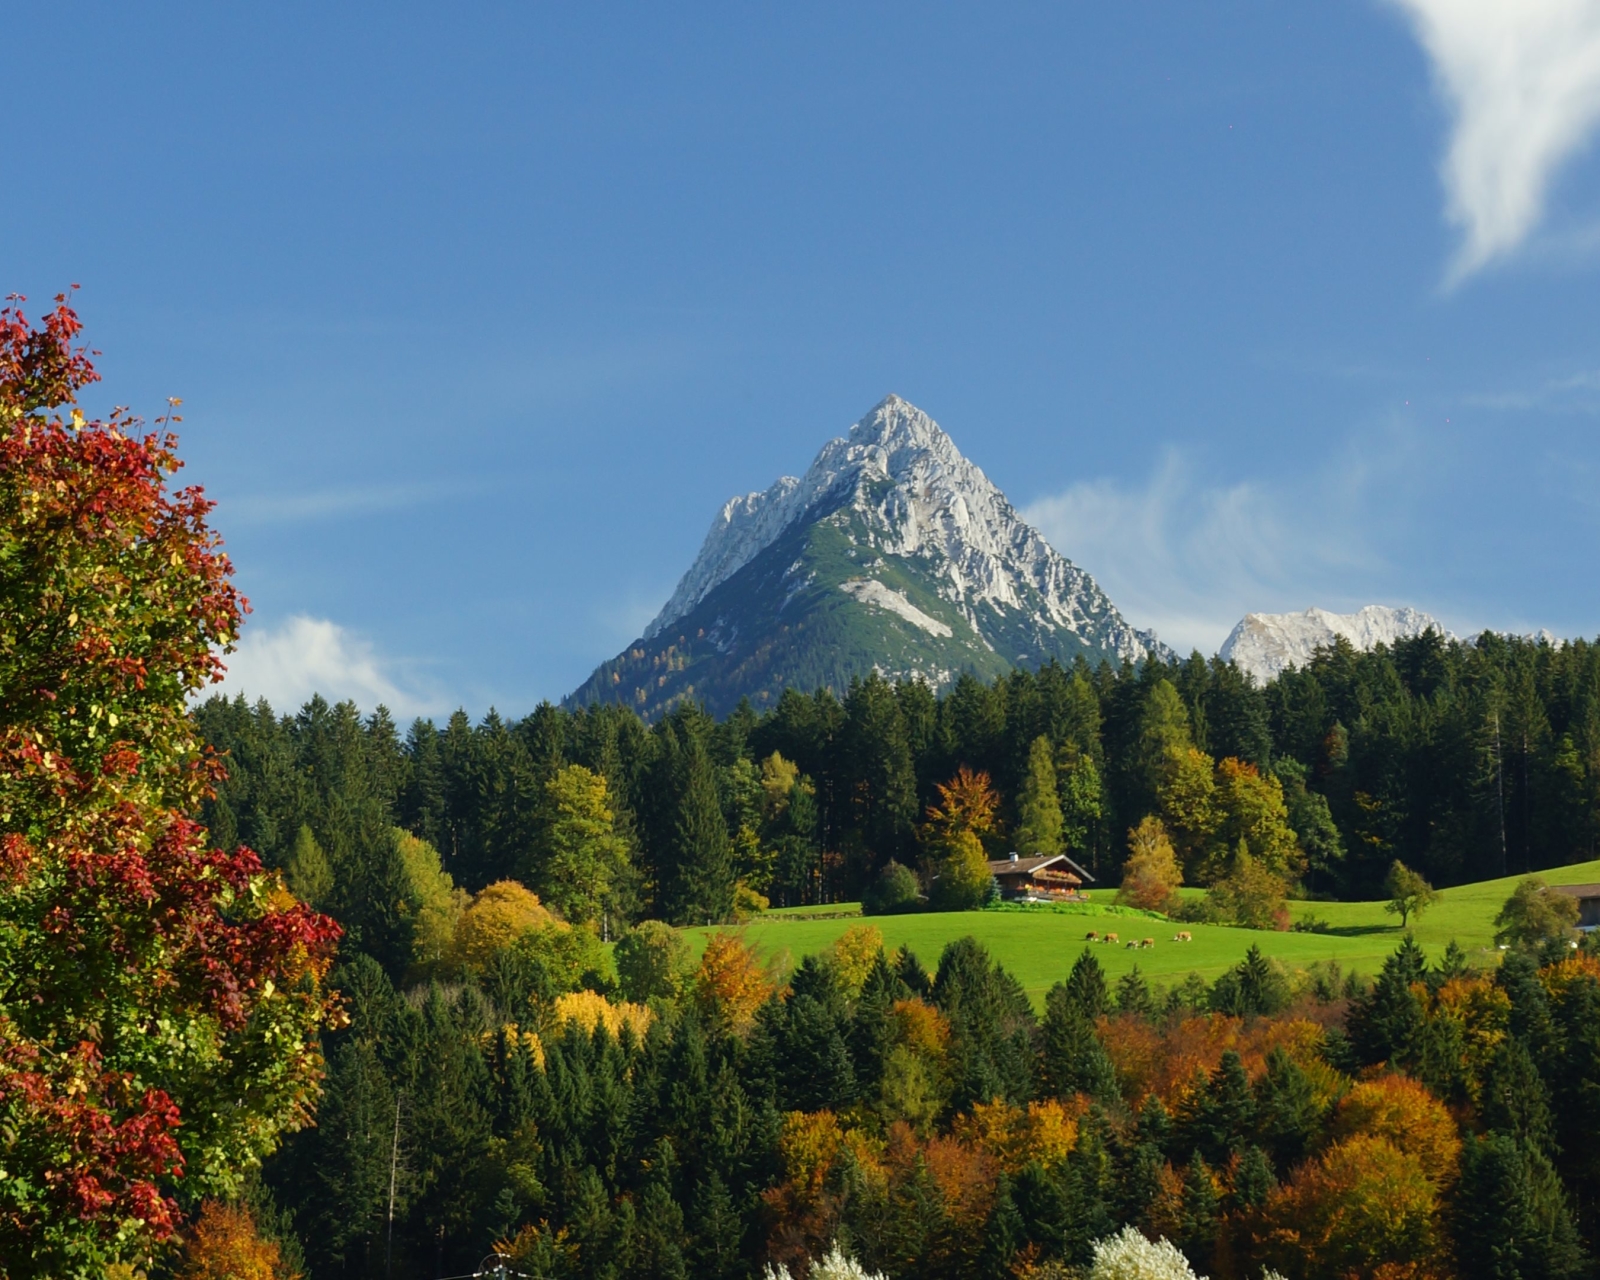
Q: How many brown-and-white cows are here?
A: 5